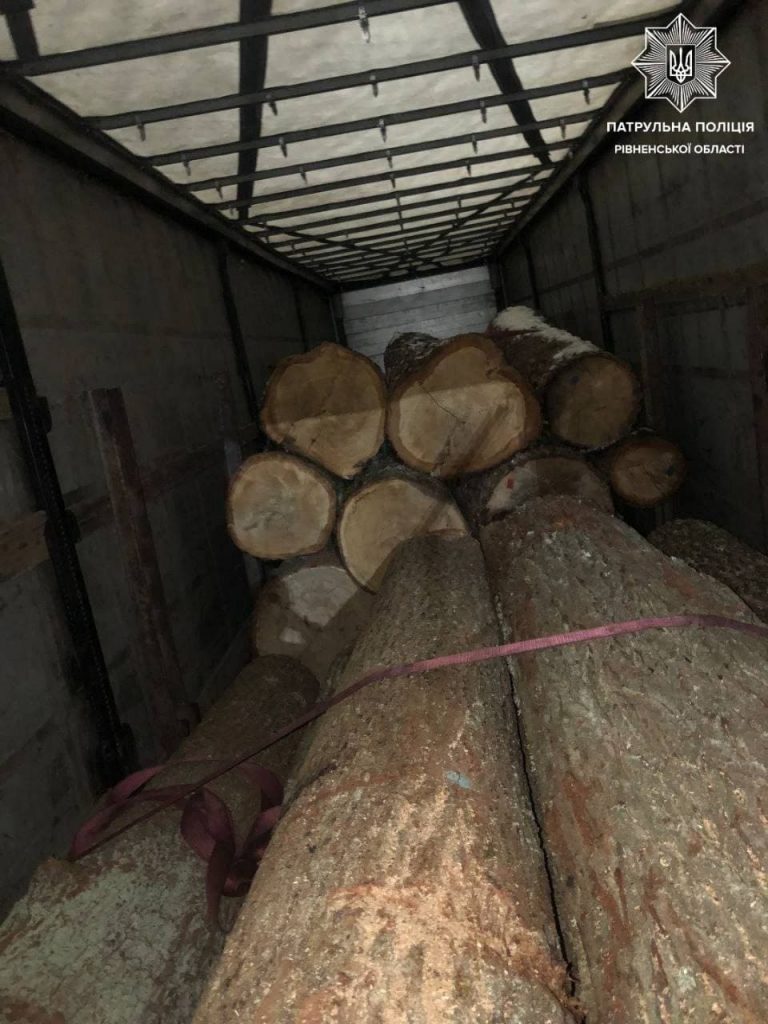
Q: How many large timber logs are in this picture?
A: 12